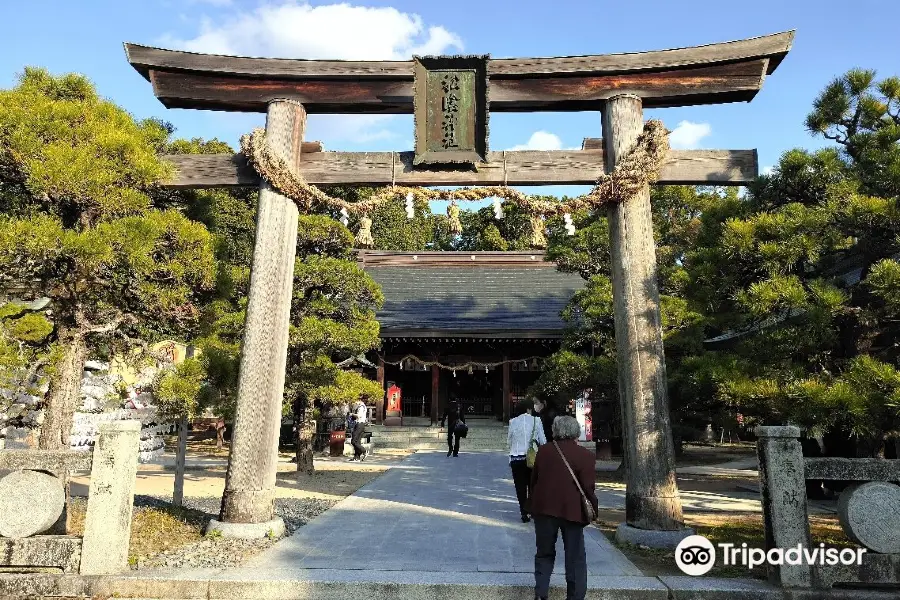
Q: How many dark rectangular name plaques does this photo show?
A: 1